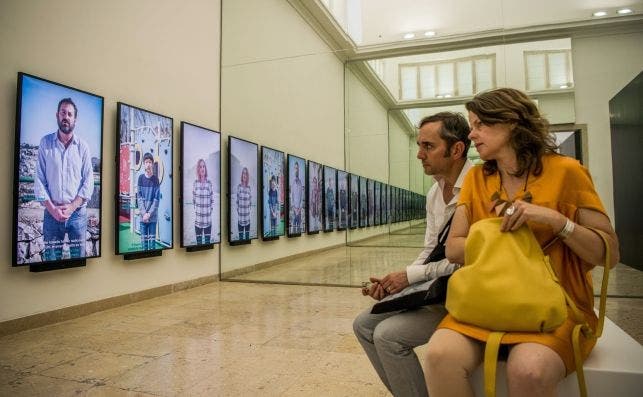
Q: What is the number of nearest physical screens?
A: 3